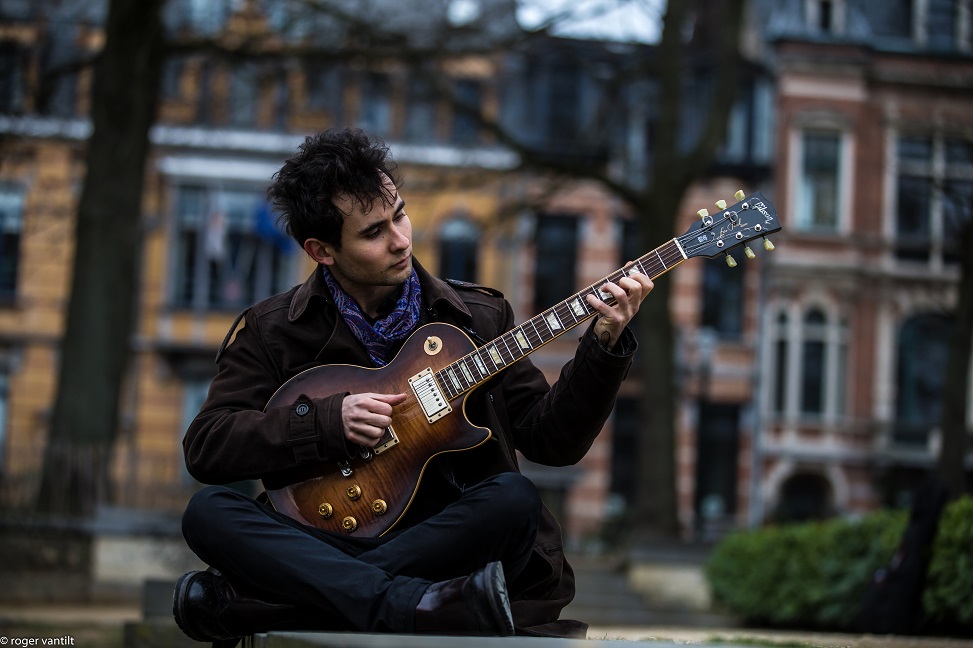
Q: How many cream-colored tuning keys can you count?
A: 6